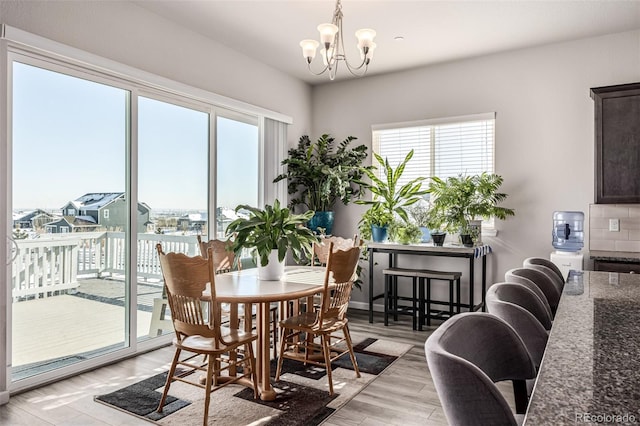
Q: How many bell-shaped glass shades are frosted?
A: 5